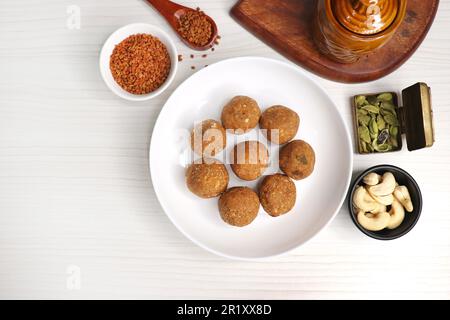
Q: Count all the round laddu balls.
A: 8